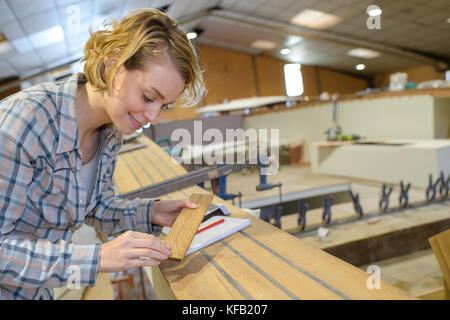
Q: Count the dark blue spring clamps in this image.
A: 8